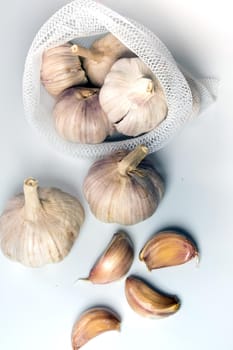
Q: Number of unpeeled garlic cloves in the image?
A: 4